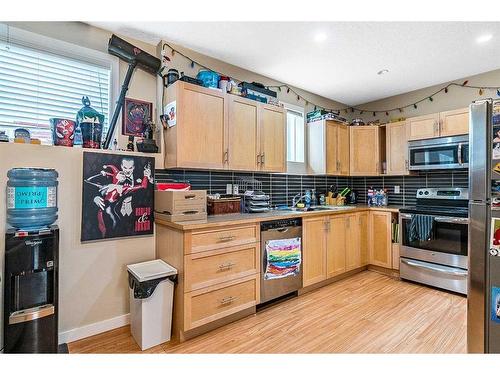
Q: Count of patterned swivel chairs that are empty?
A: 0